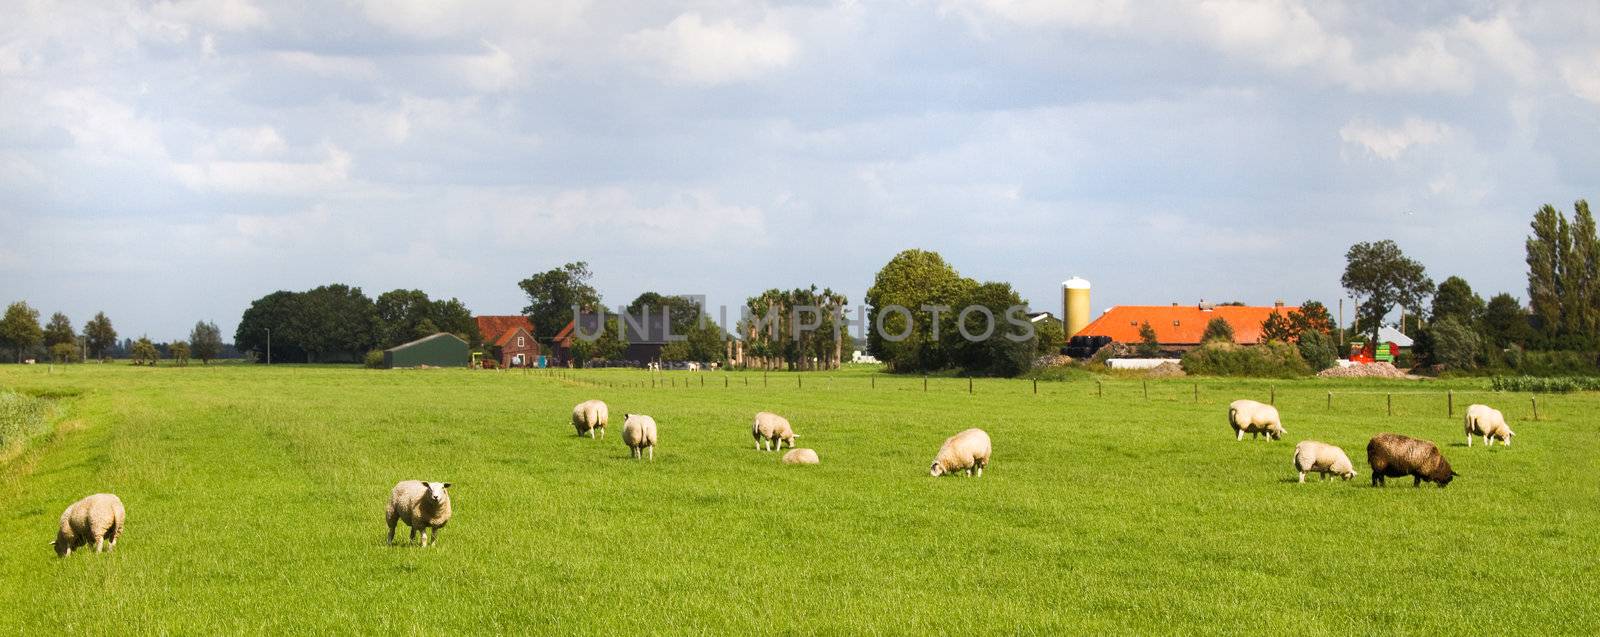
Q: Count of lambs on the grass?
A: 11